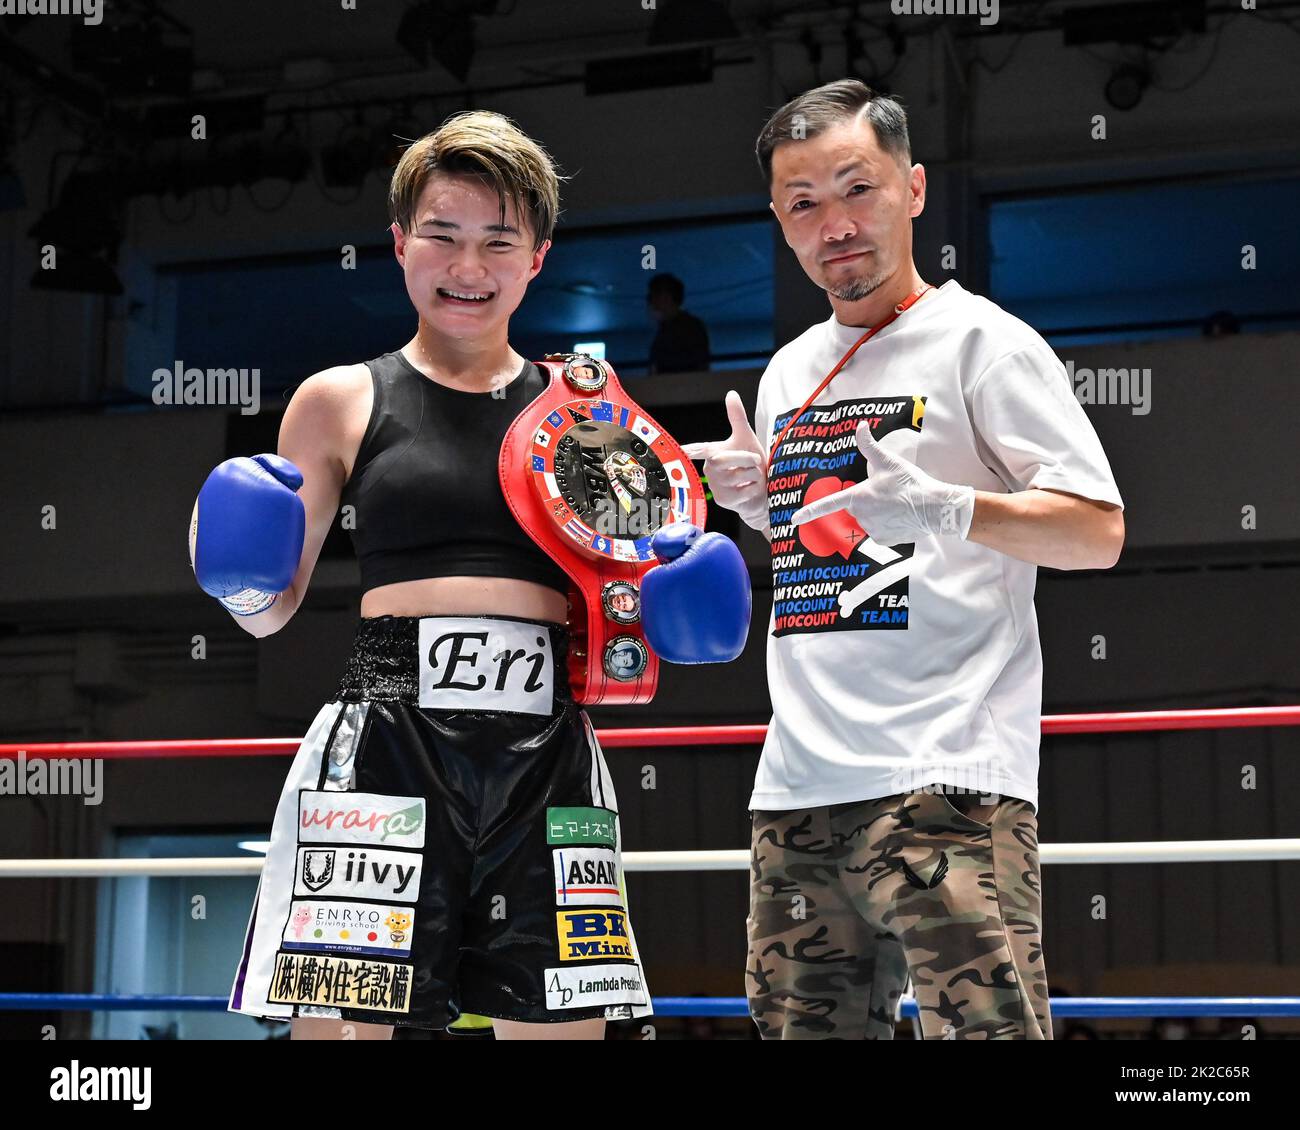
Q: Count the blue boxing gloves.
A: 2